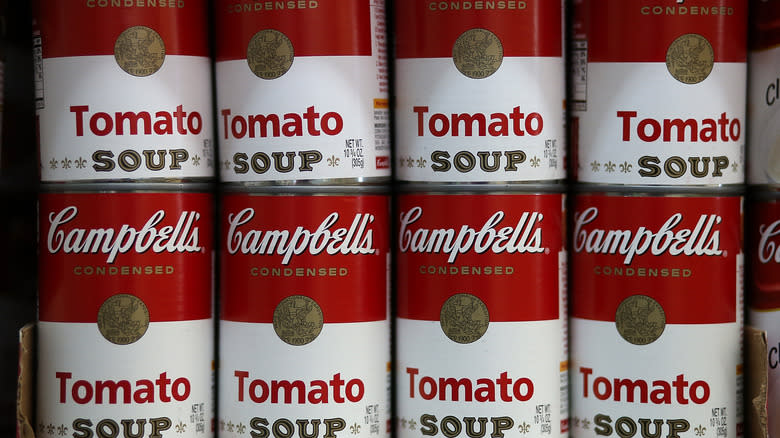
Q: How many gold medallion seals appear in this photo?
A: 8